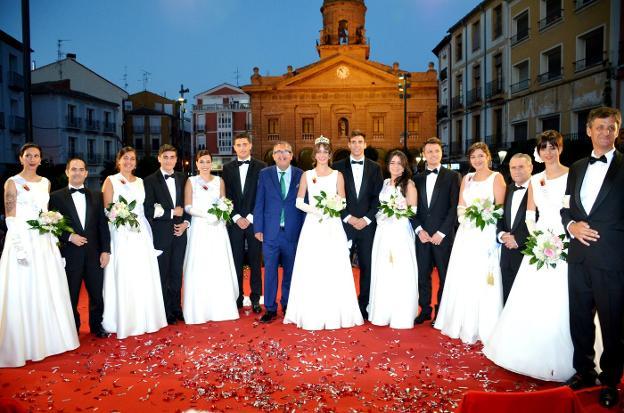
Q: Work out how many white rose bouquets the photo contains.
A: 7